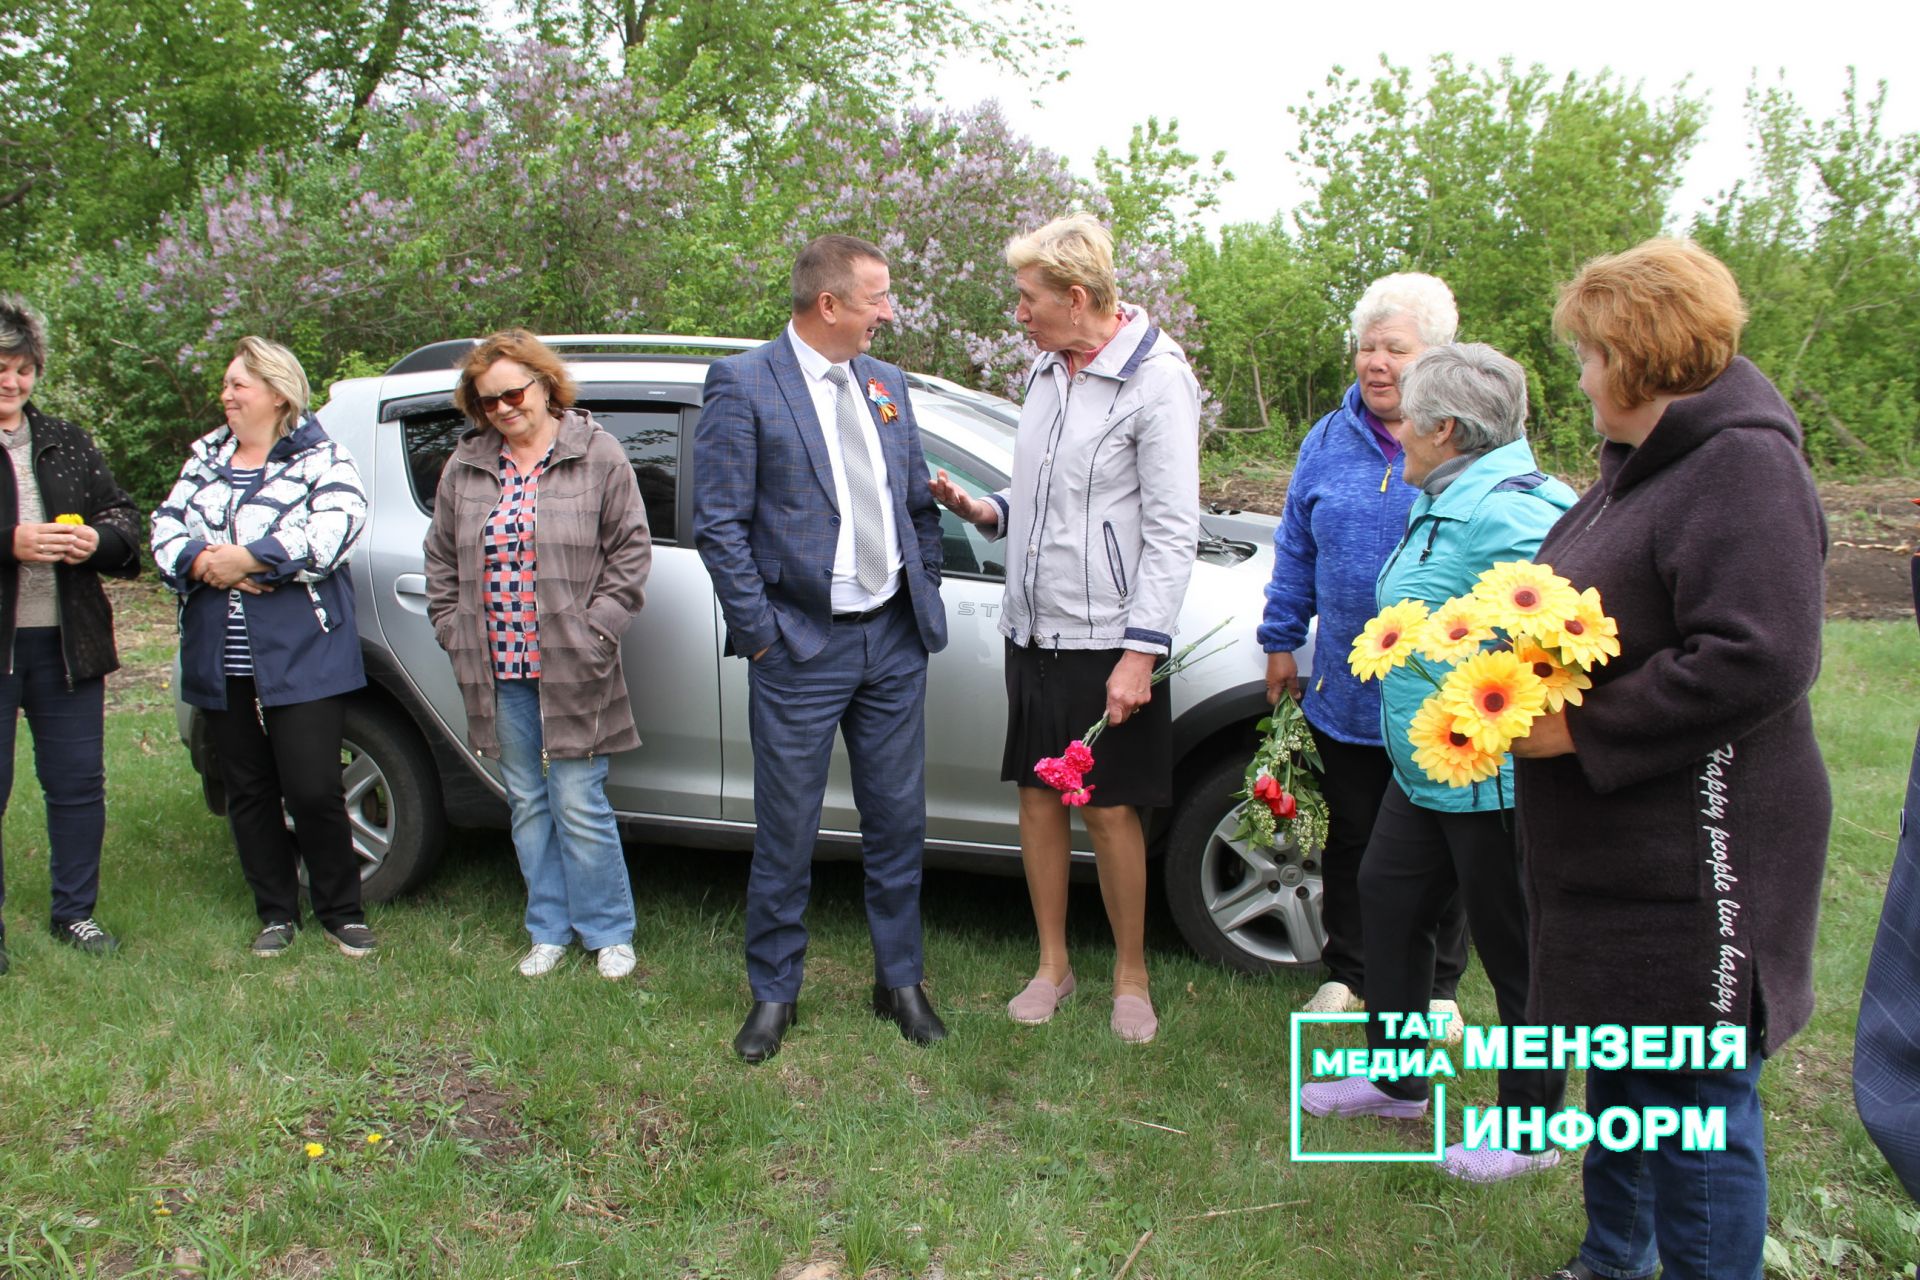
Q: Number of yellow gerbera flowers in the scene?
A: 7